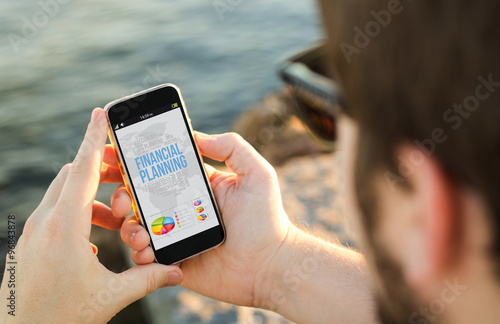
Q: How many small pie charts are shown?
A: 3